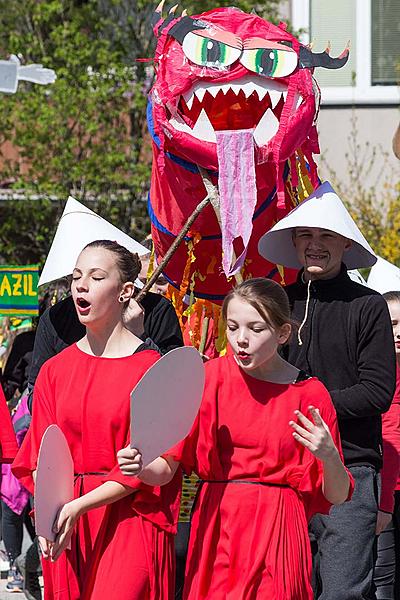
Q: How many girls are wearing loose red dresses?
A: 2